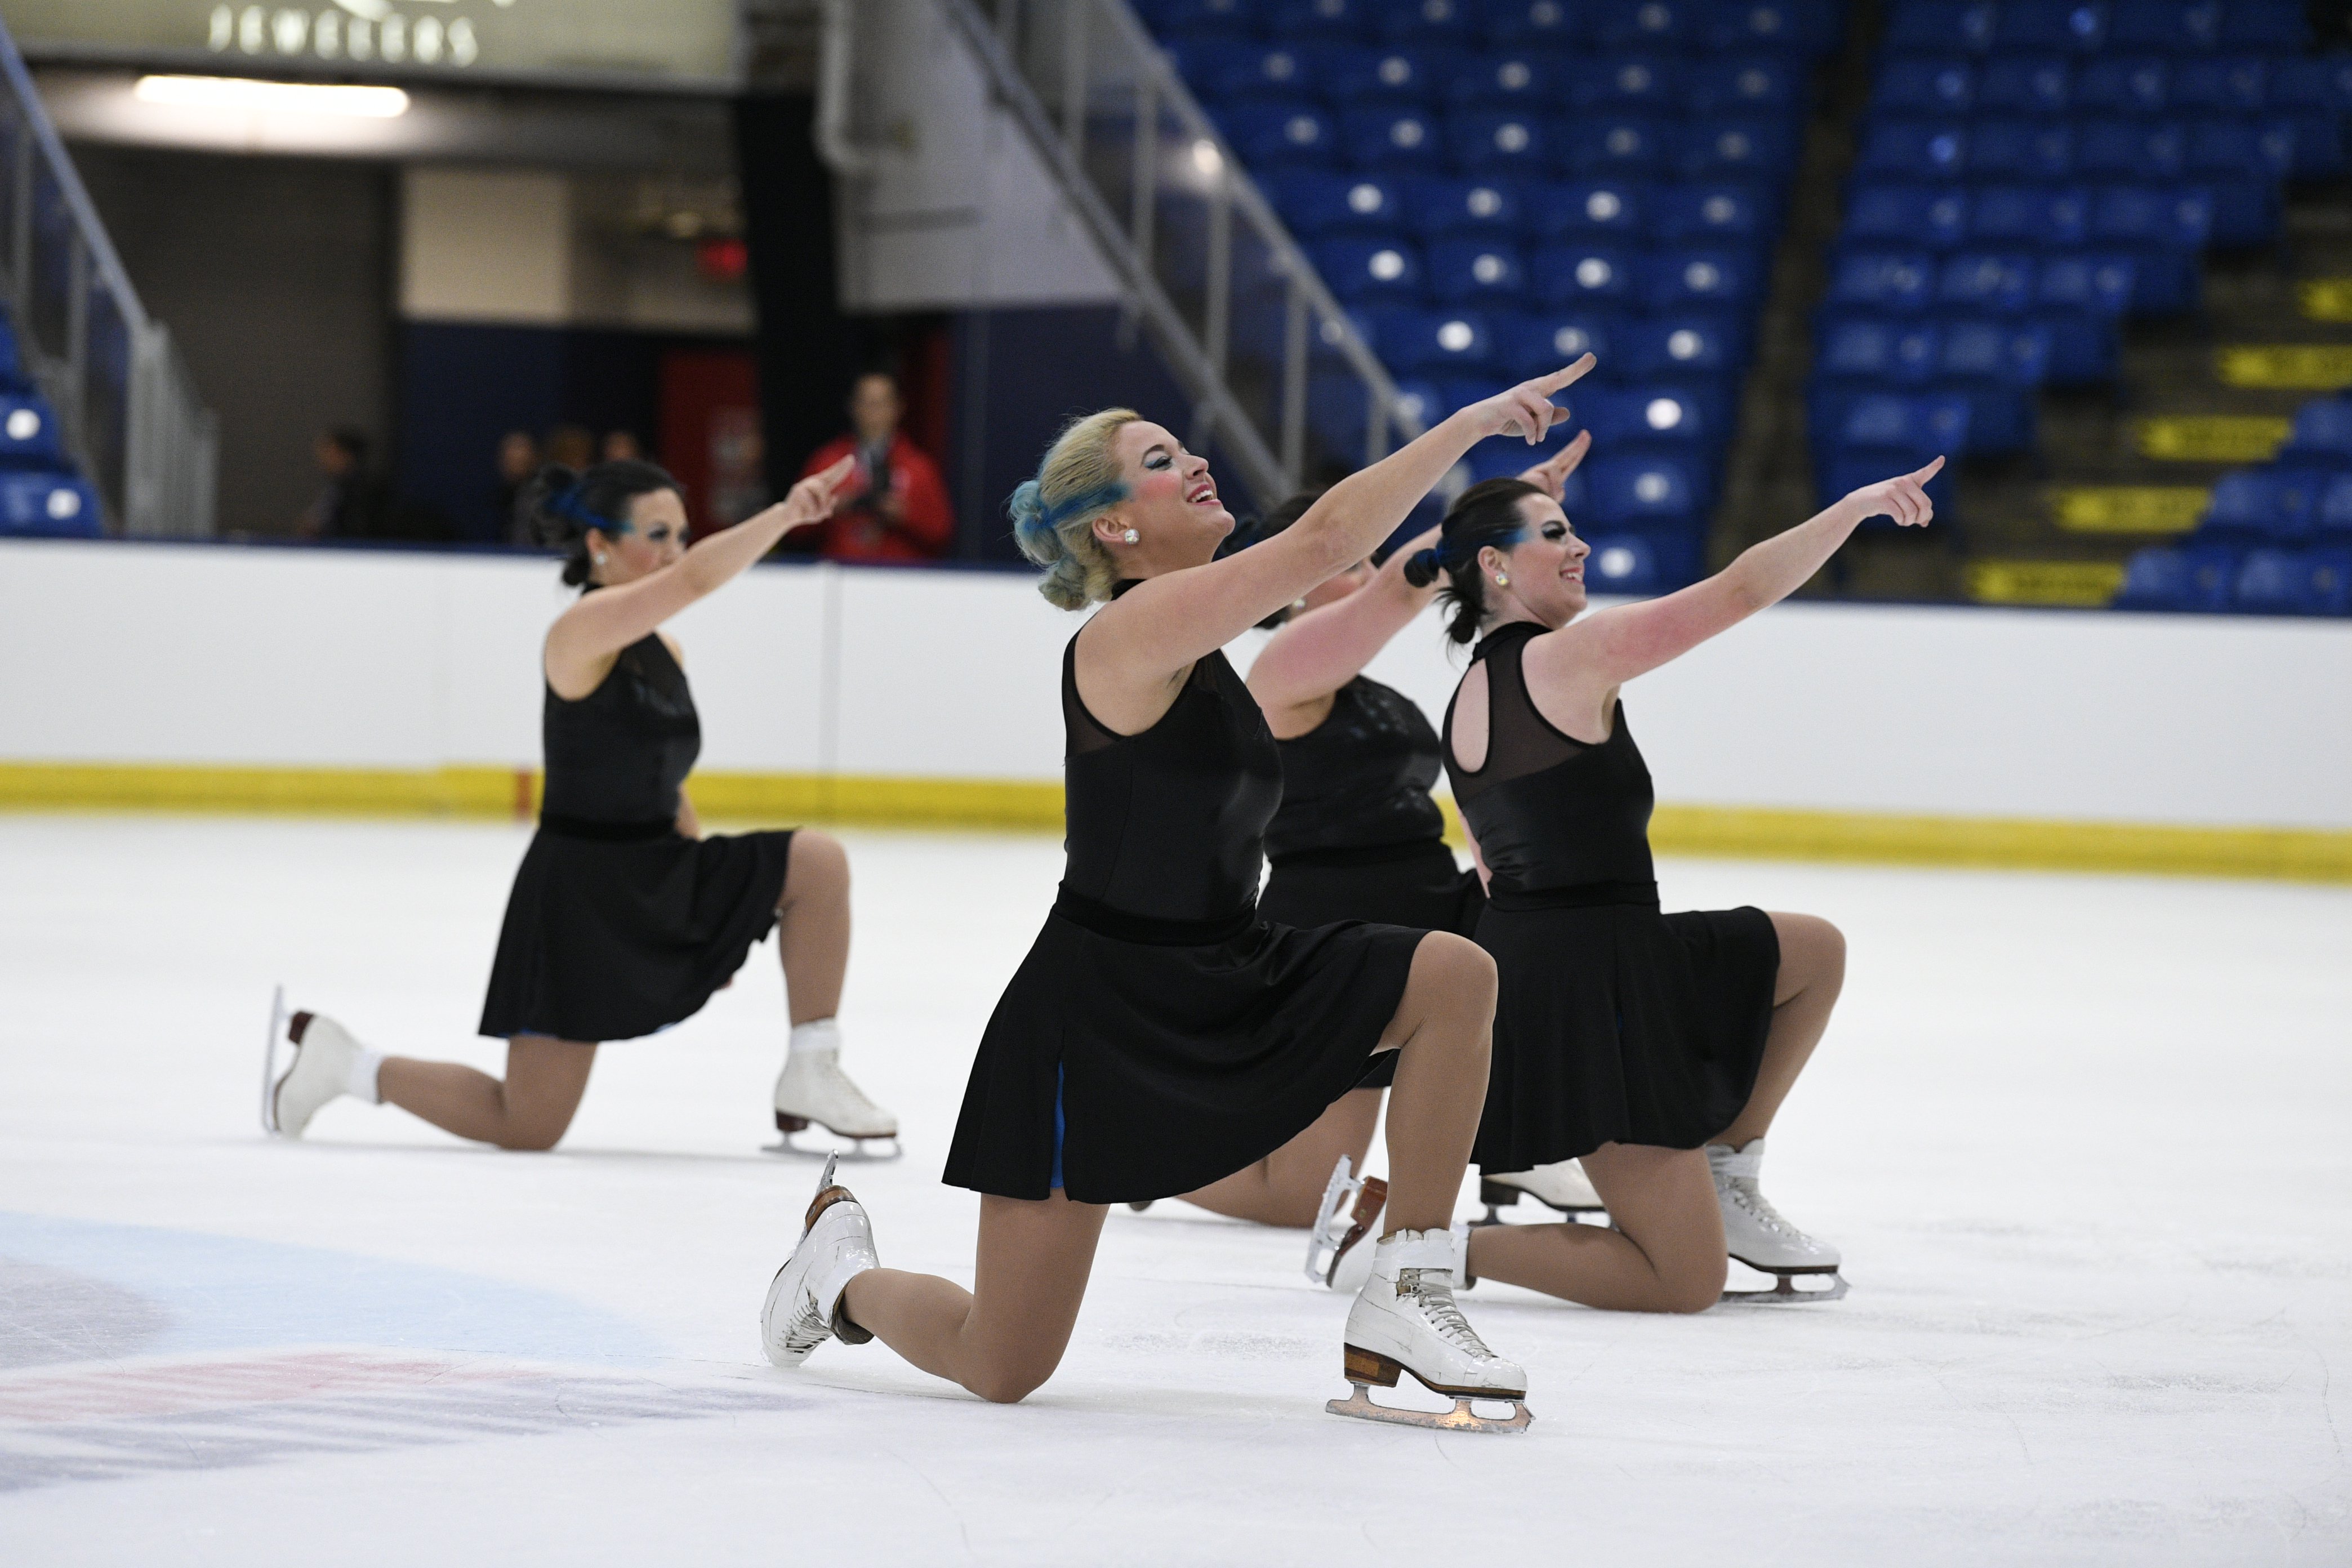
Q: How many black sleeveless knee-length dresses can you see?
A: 4